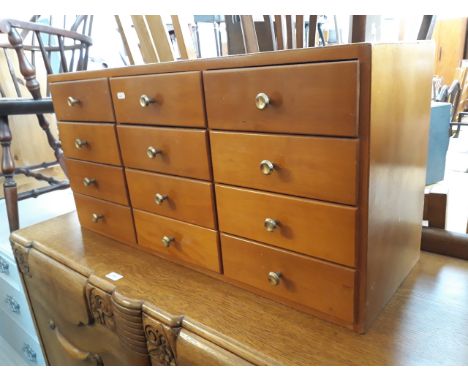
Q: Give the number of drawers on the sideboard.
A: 12